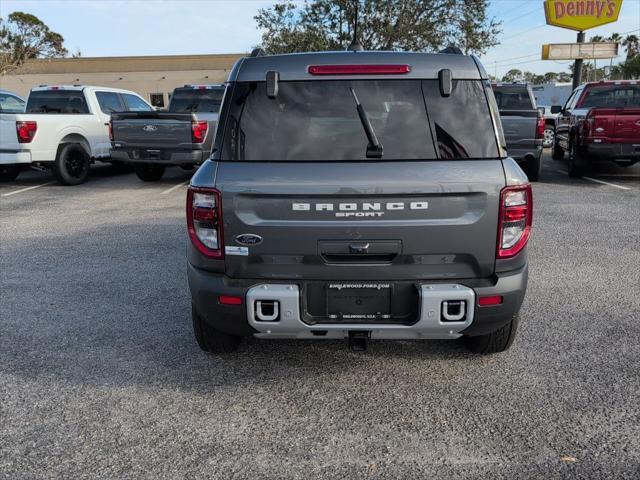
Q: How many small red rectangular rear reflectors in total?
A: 2